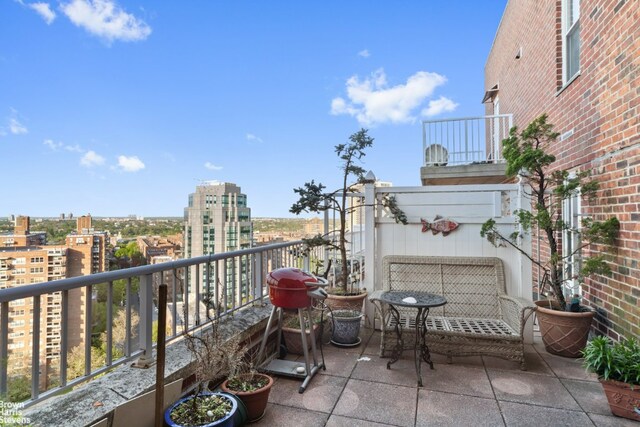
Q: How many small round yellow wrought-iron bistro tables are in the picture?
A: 0